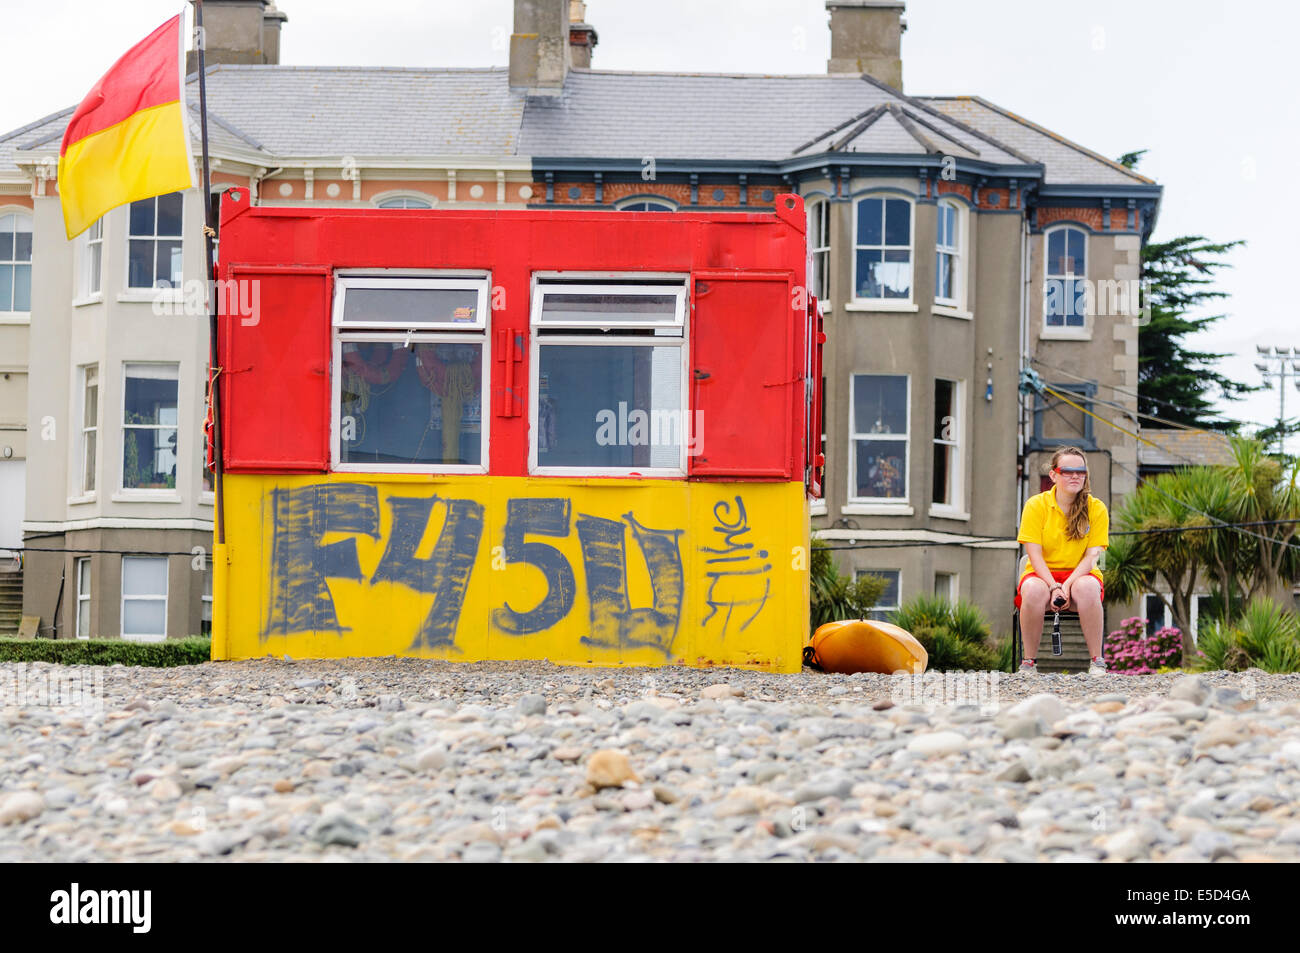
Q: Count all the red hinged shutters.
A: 2